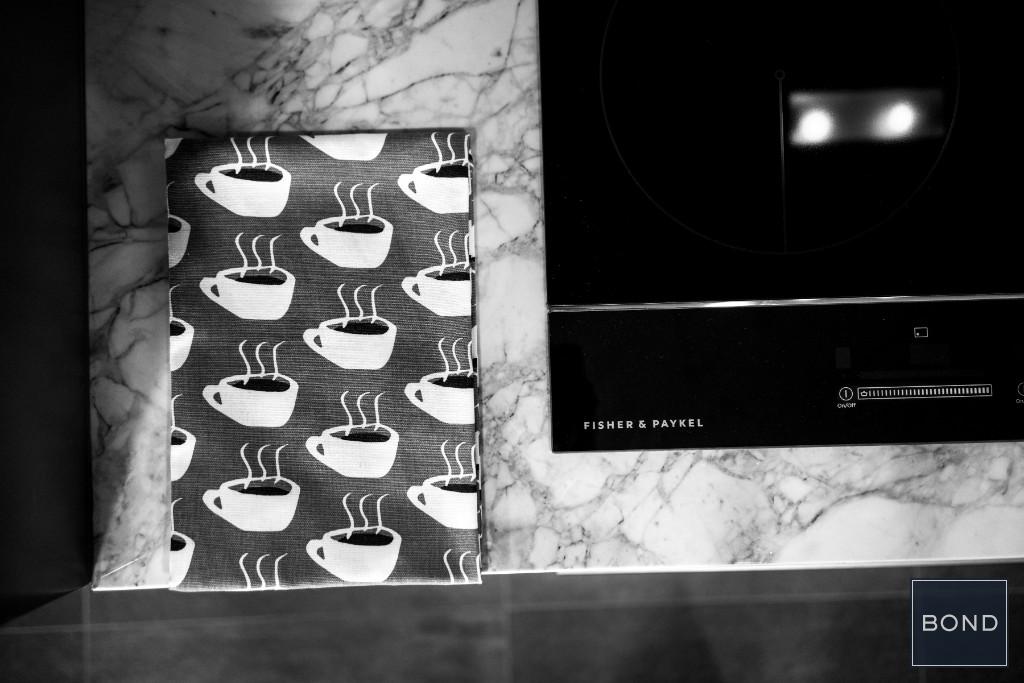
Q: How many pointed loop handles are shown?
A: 12